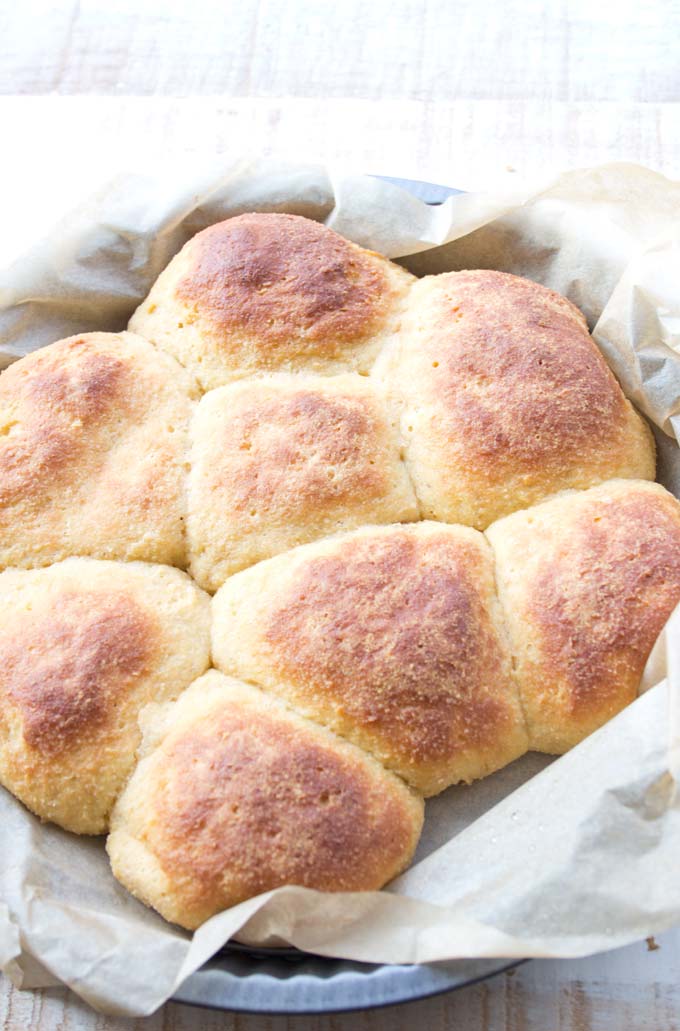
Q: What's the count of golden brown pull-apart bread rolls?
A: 8